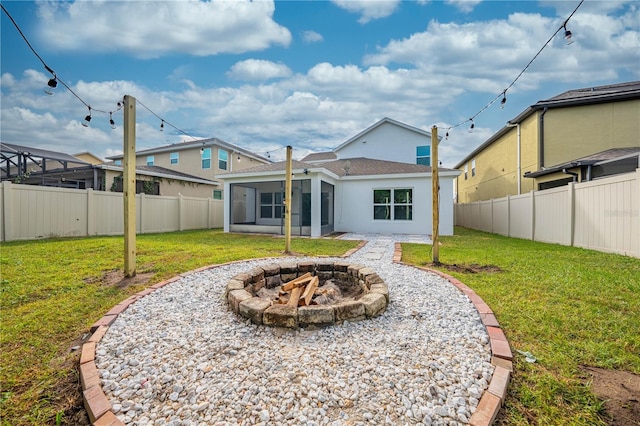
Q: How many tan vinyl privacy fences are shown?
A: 2